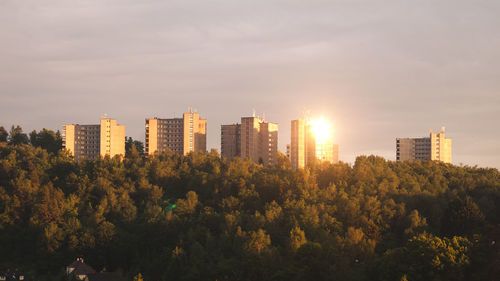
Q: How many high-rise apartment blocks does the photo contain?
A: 5